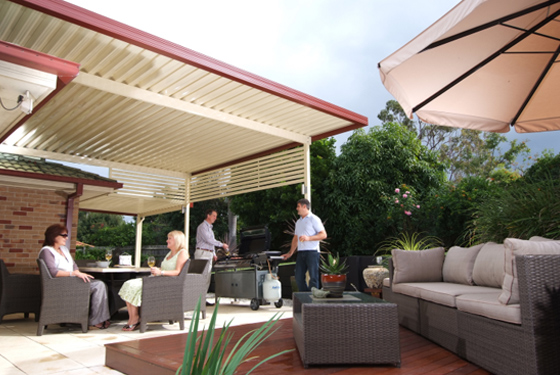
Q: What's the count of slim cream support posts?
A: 3